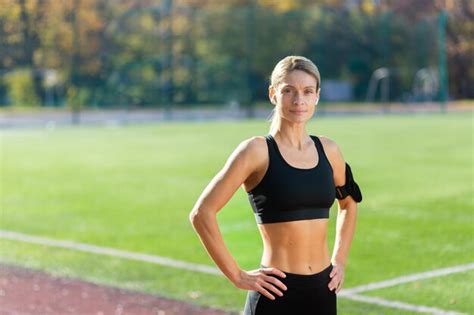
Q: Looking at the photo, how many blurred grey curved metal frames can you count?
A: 2